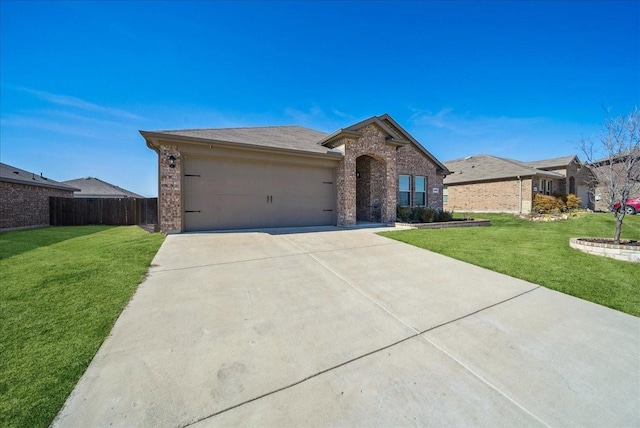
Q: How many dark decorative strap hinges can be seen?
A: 4